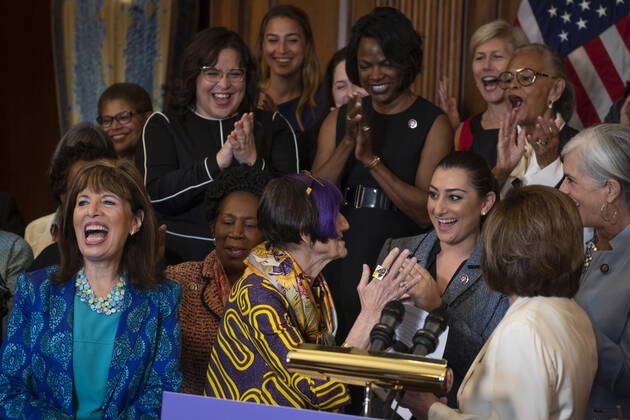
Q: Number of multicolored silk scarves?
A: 1